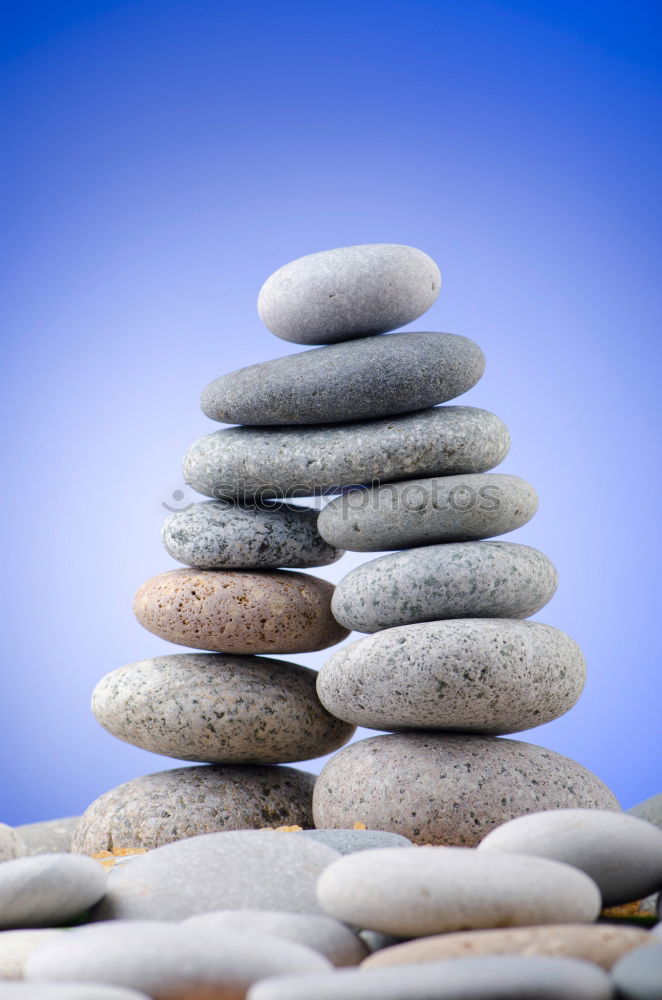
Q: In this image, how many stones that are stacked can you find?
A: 11